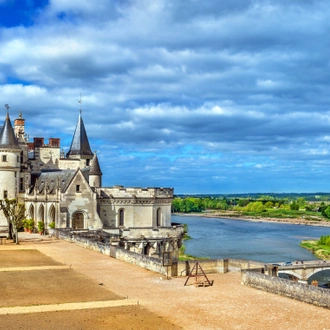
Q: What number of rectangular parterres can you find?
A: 3